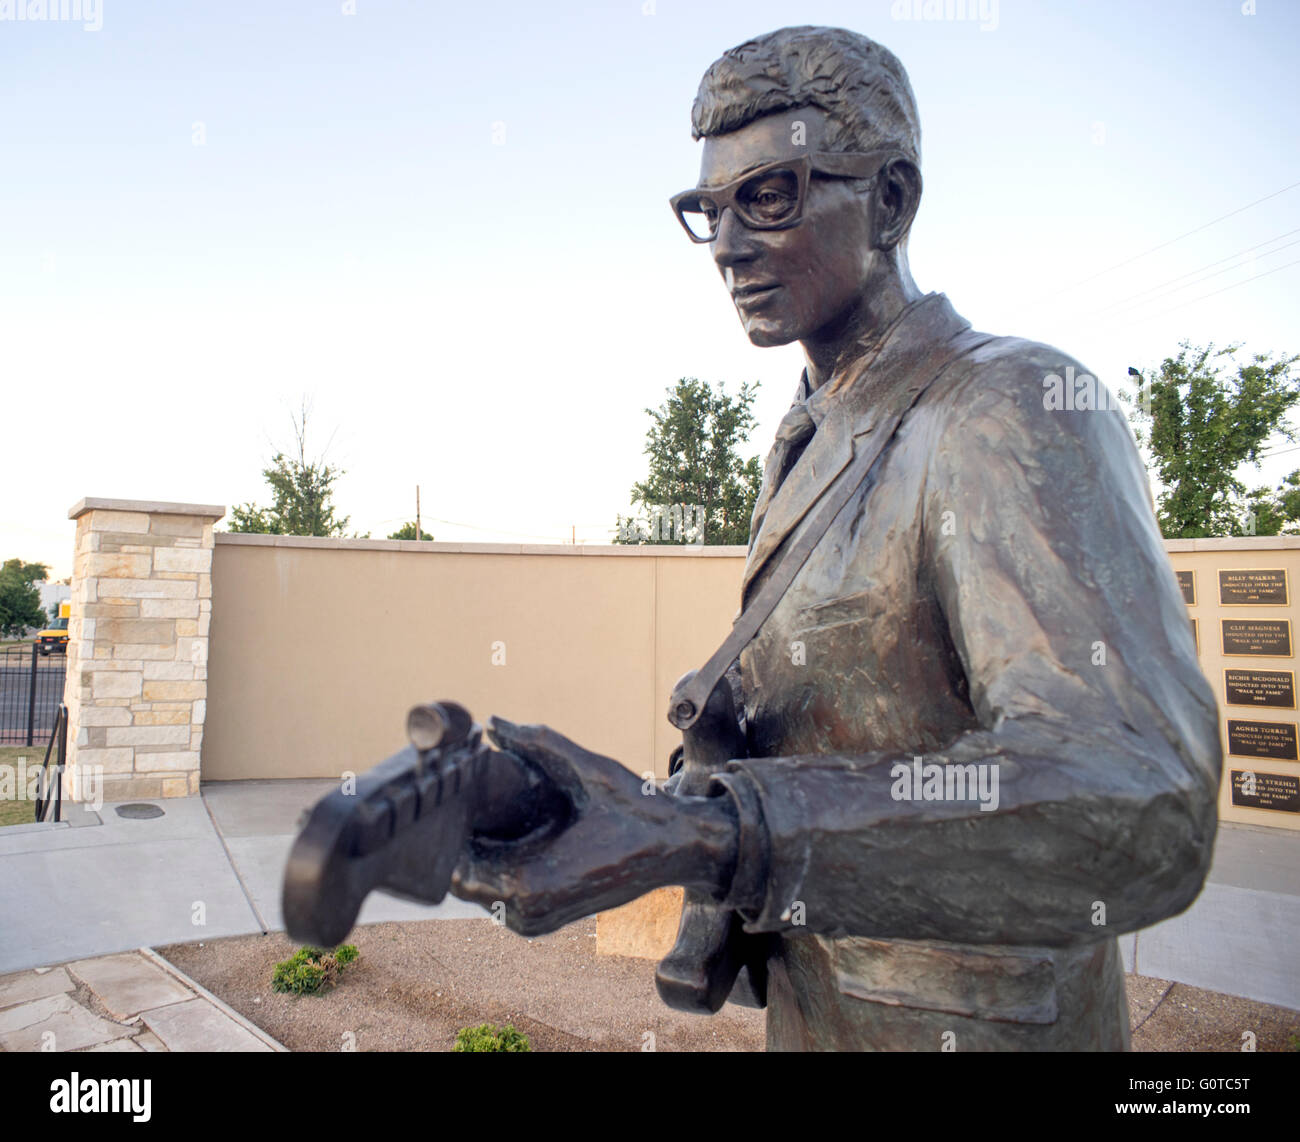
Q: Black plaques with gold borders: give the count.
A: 7